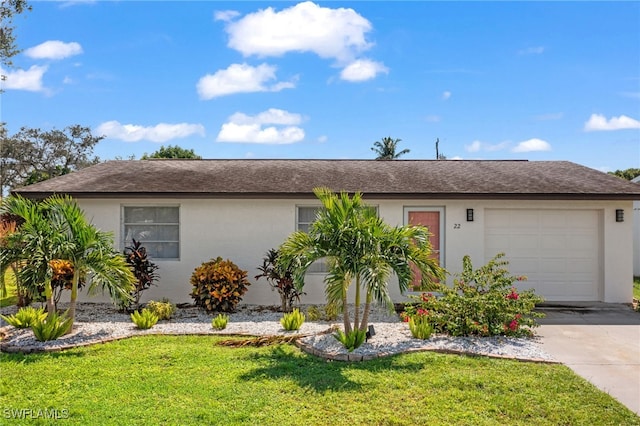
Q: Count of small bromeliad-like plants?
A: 7